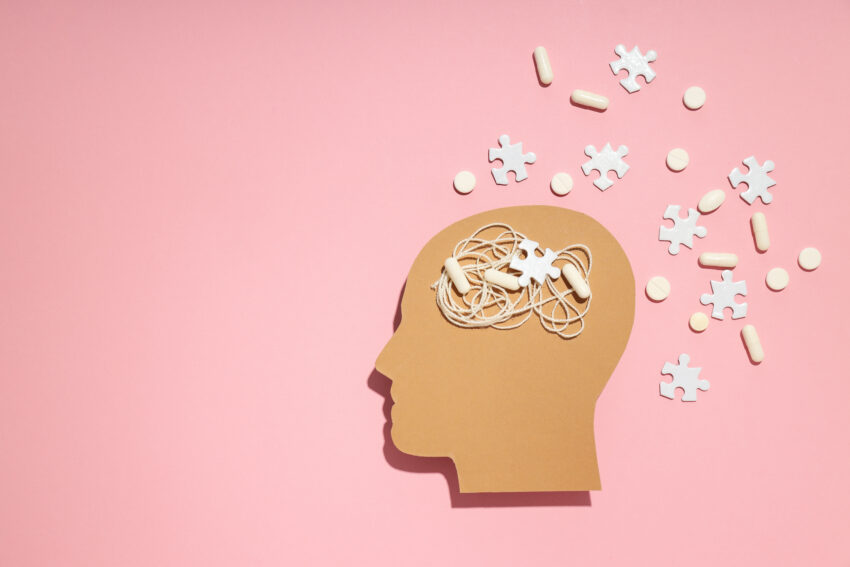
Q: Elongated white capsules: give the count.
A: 8